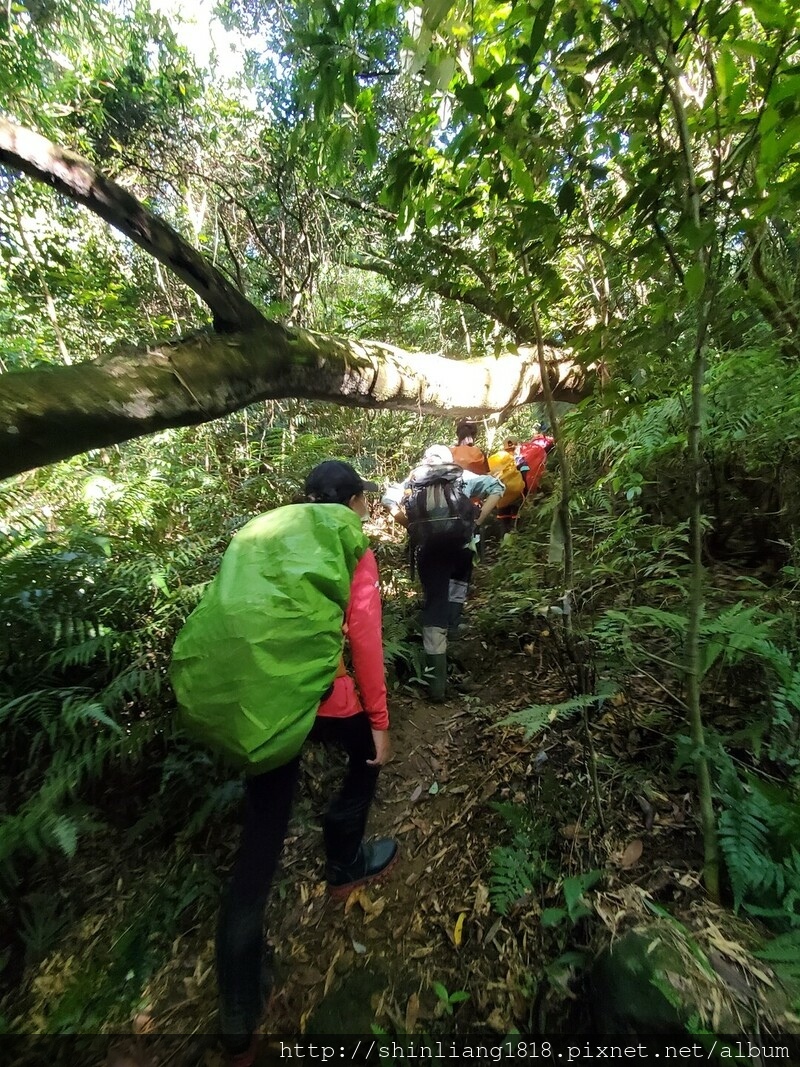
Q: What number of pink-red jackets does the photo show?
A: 1